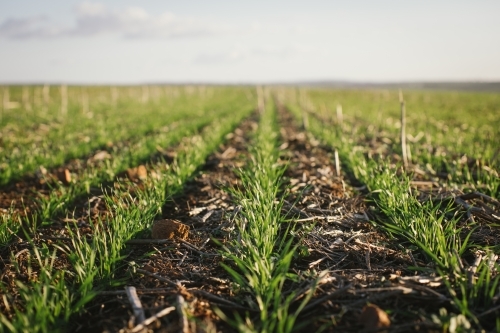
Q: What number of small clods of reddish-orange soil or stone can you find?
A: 4